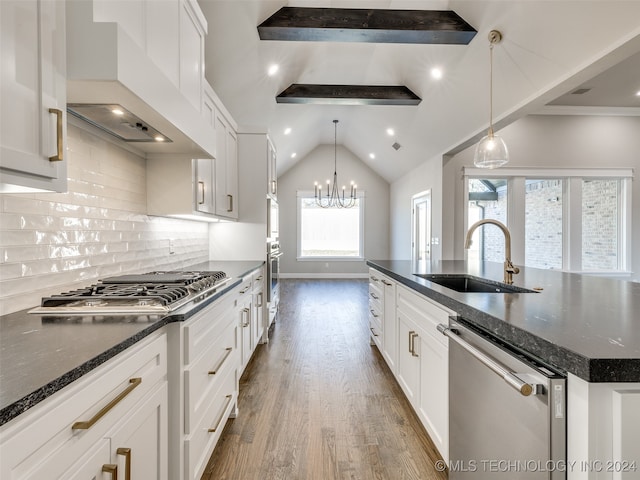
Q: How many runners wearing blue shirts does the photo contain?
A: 0